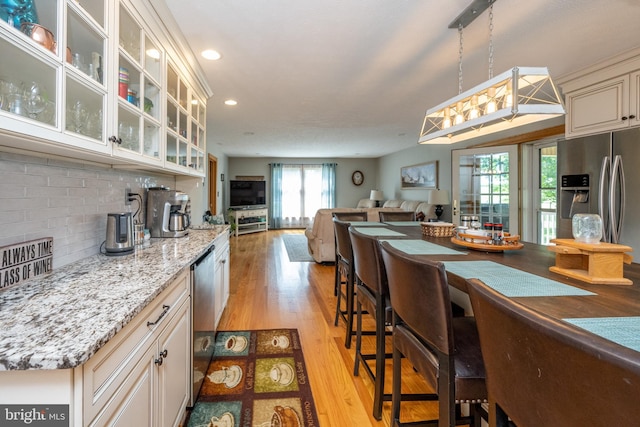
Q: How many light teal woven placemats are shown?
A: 6